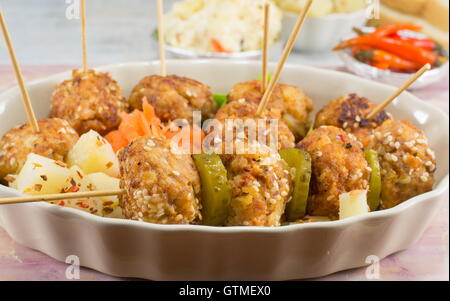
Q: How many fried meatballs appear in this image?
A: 10